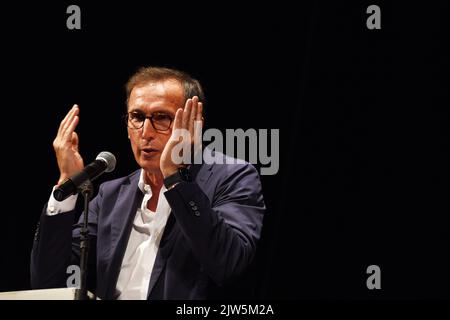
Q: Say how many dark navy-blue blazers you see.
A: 1